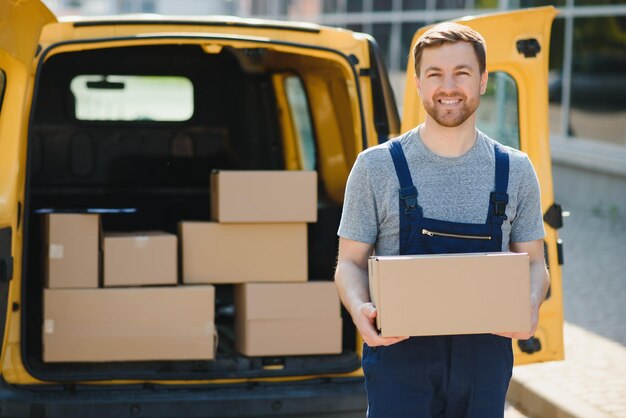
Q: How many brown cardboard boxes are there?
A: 7